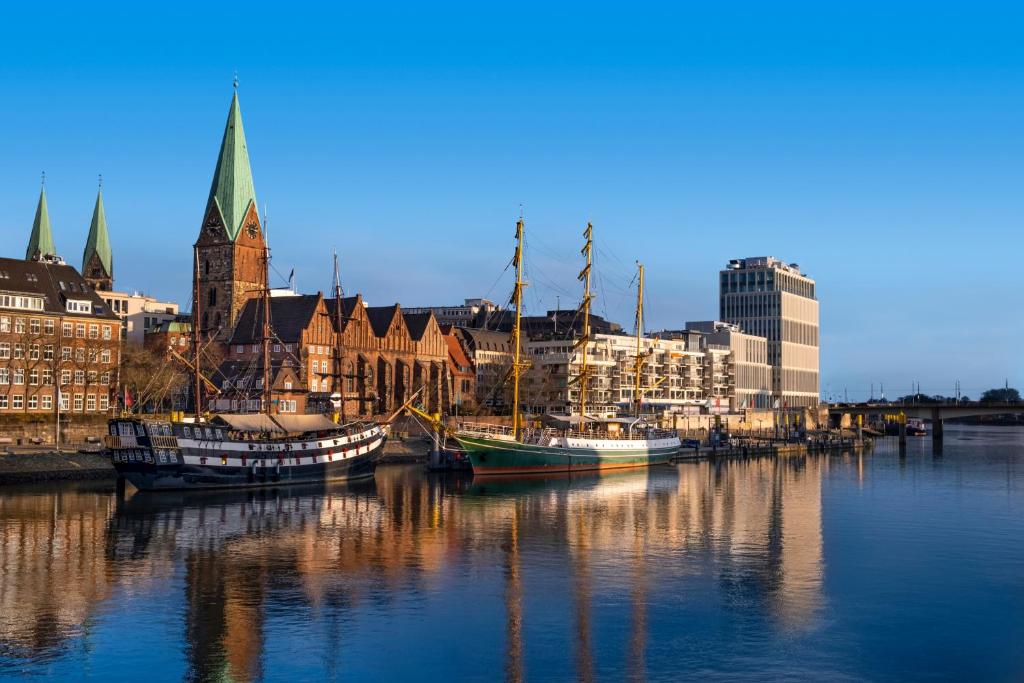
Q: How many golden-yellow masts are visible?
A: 3